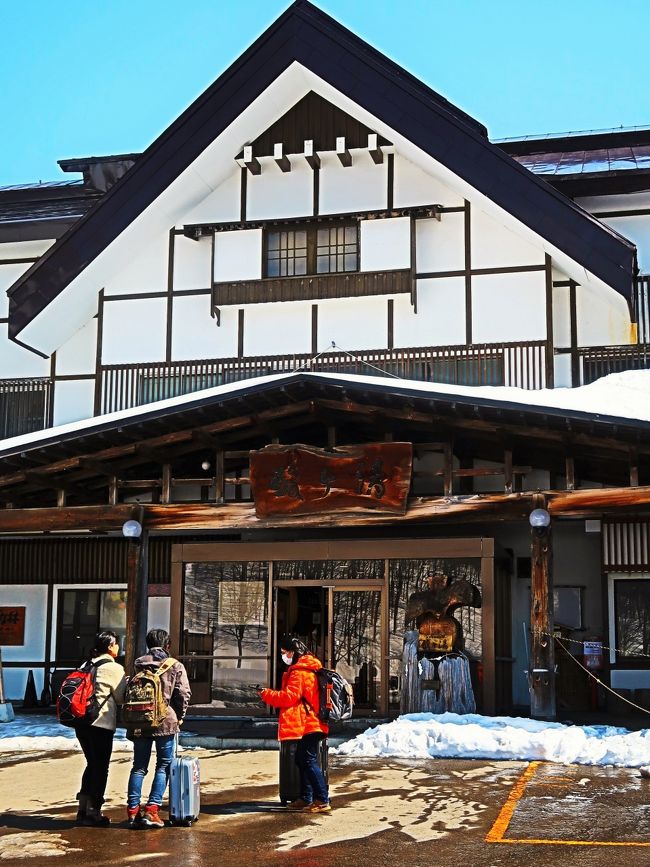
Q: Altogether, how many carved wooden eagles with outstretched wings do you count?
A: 1